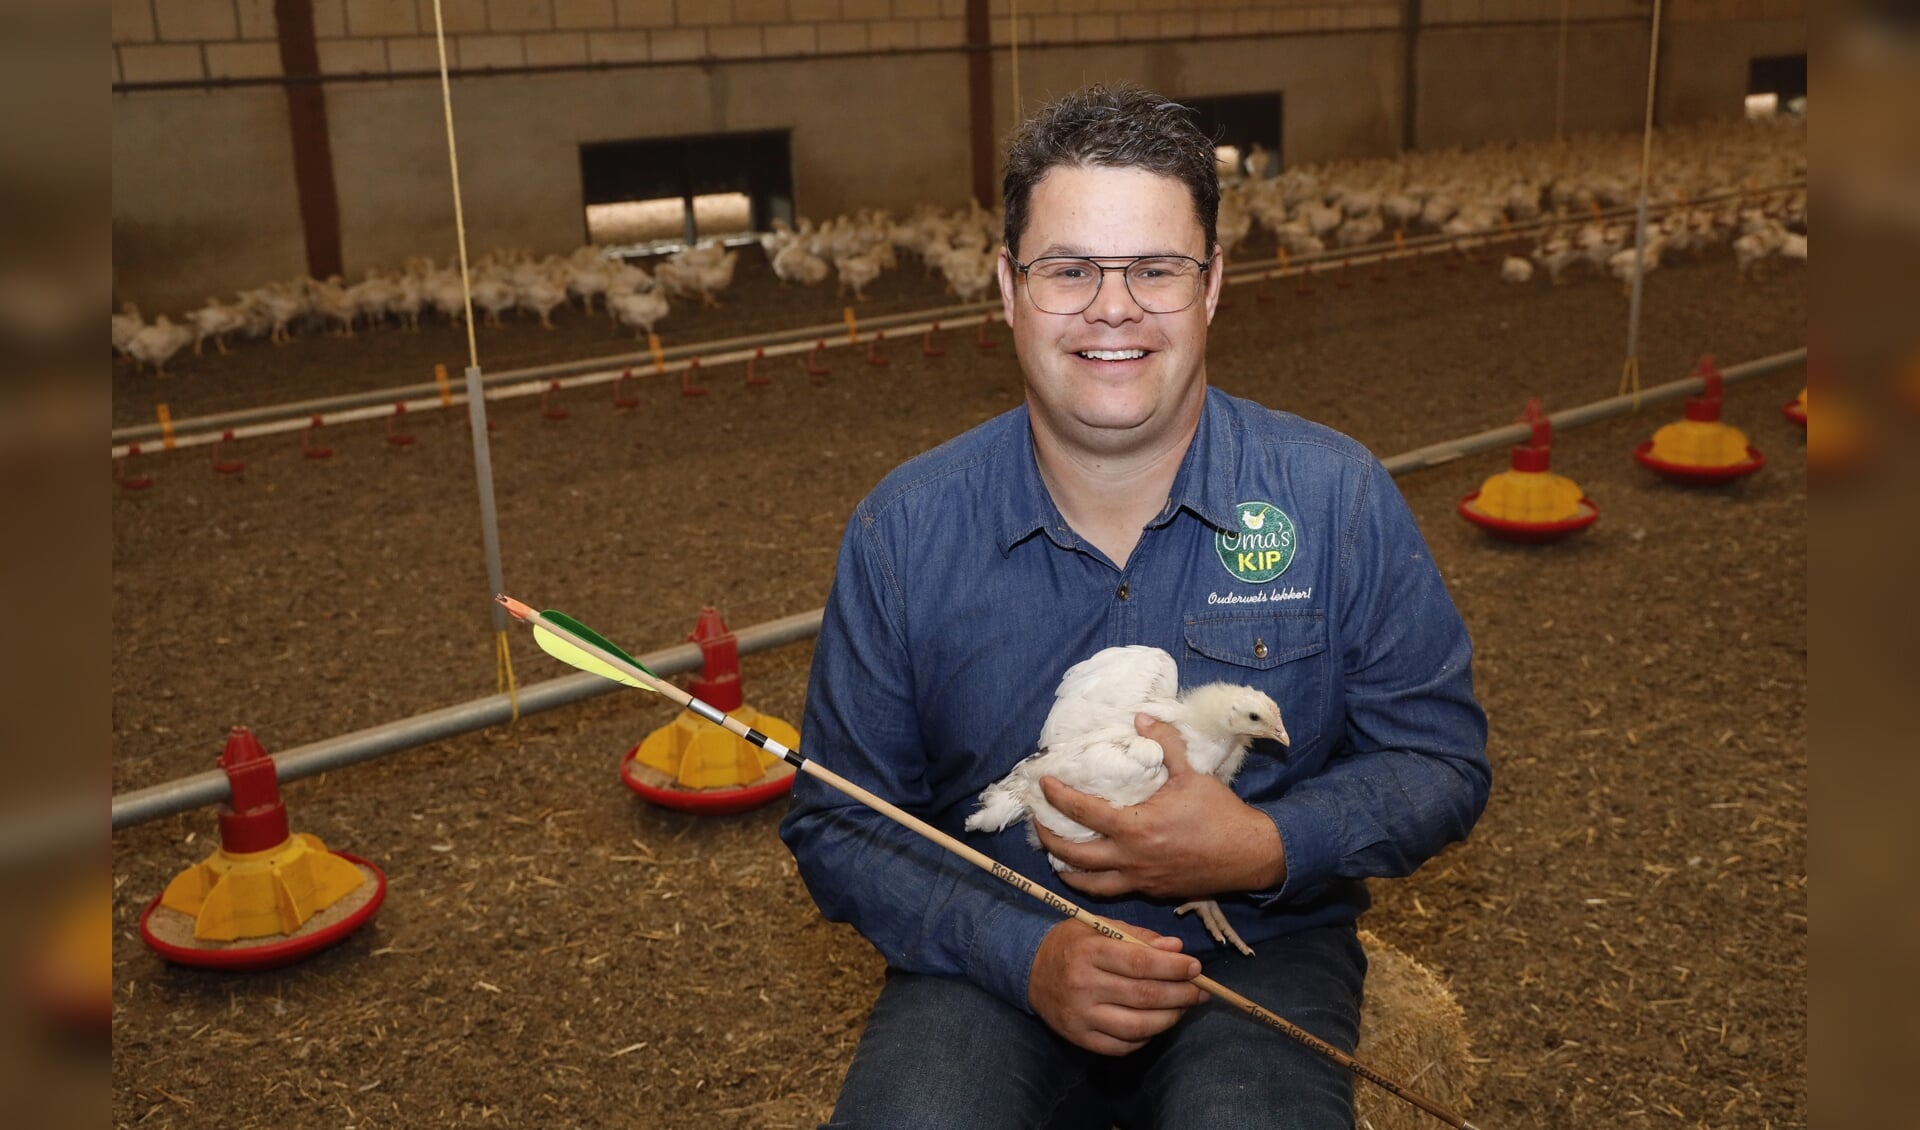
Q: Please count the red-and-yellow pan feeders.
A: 5